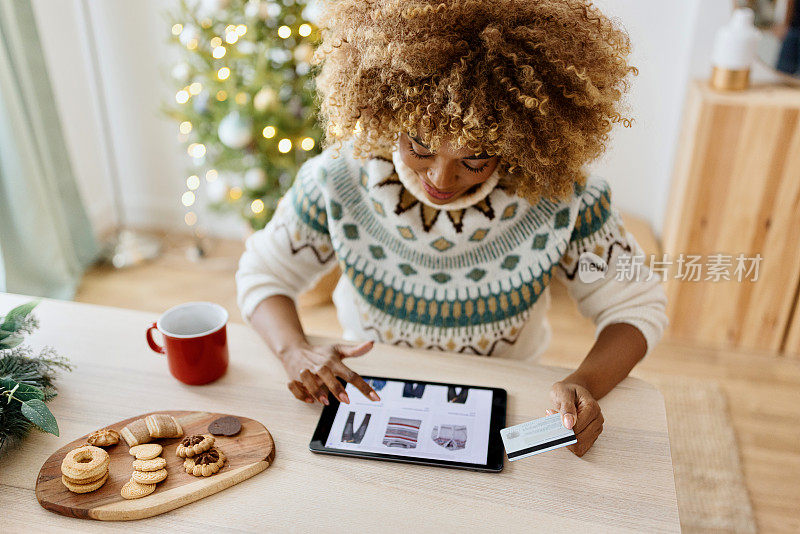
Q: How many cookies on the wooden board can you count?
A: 13